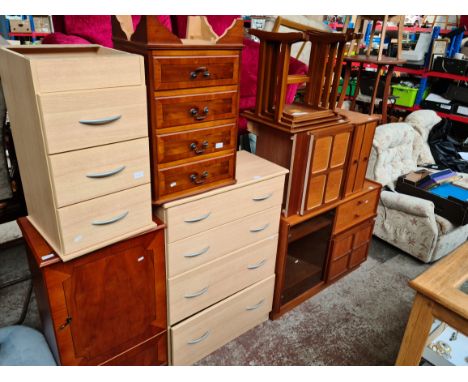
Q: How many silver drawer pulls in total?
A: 11